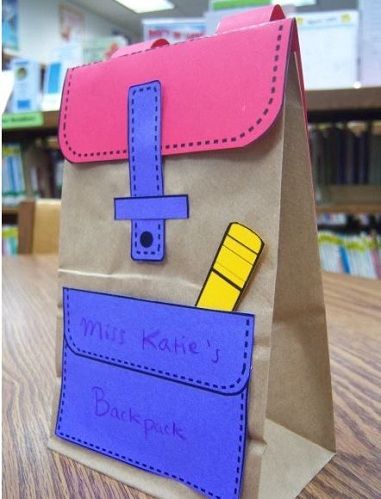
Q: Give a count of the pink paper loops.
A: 2